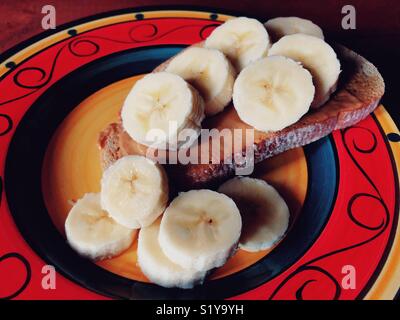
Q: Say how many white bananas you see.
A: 11